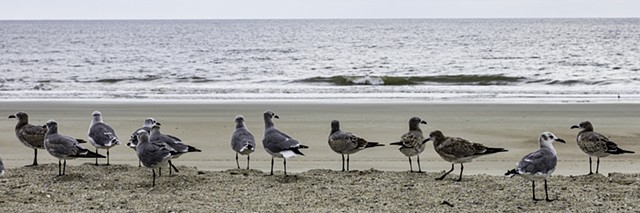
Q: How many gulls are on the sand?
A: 13